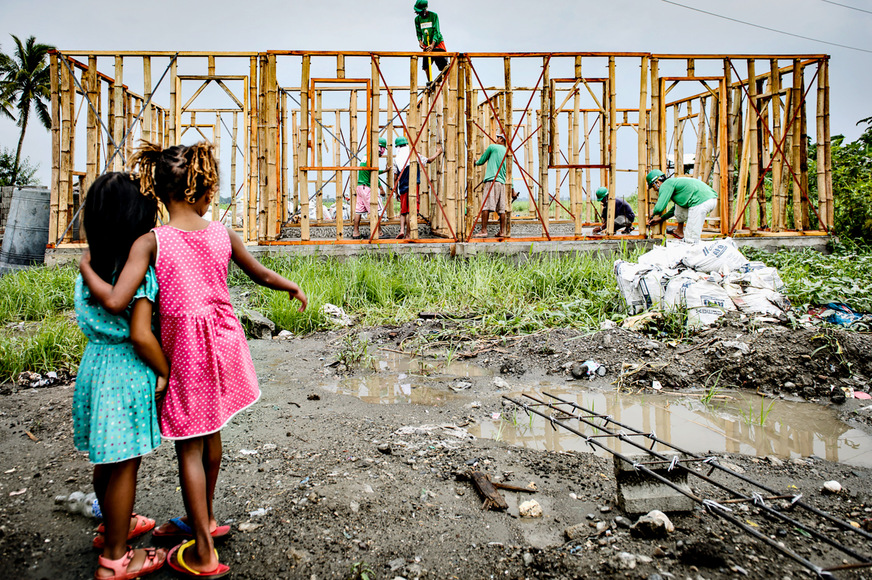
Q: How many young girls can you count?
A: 2